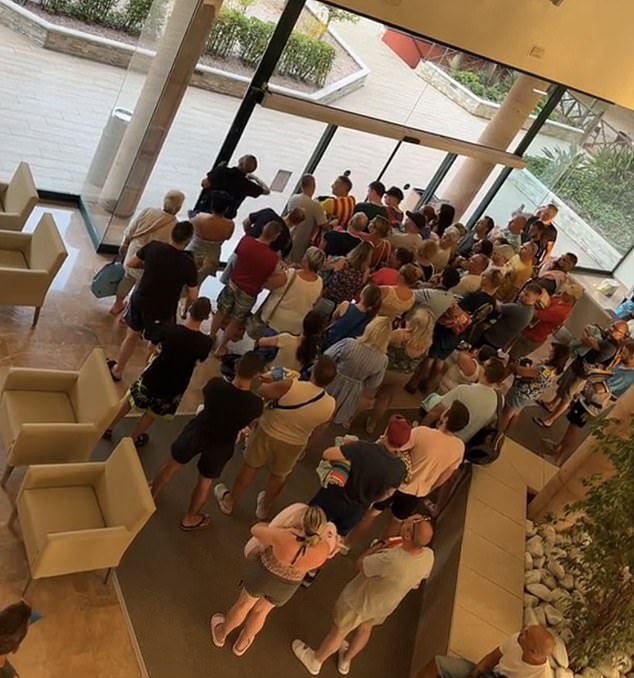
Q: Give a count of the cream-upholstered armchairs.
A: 4